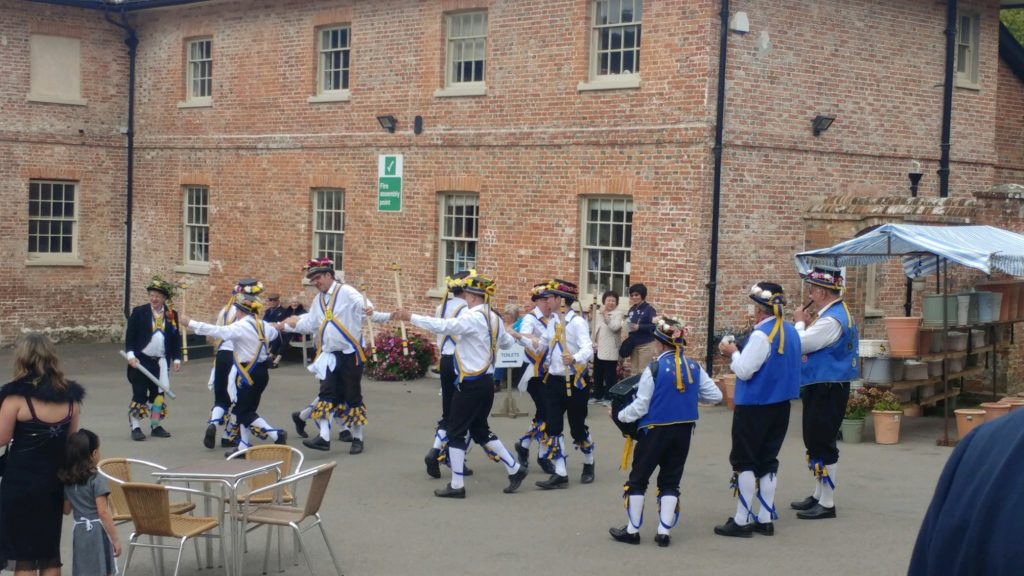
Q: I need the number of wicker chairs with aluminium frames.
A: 4